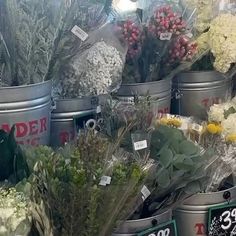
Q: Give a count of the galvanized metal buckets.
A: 6